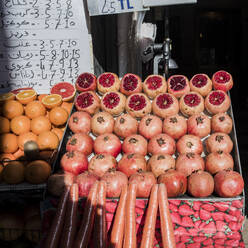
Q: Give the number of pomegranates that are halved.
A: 13